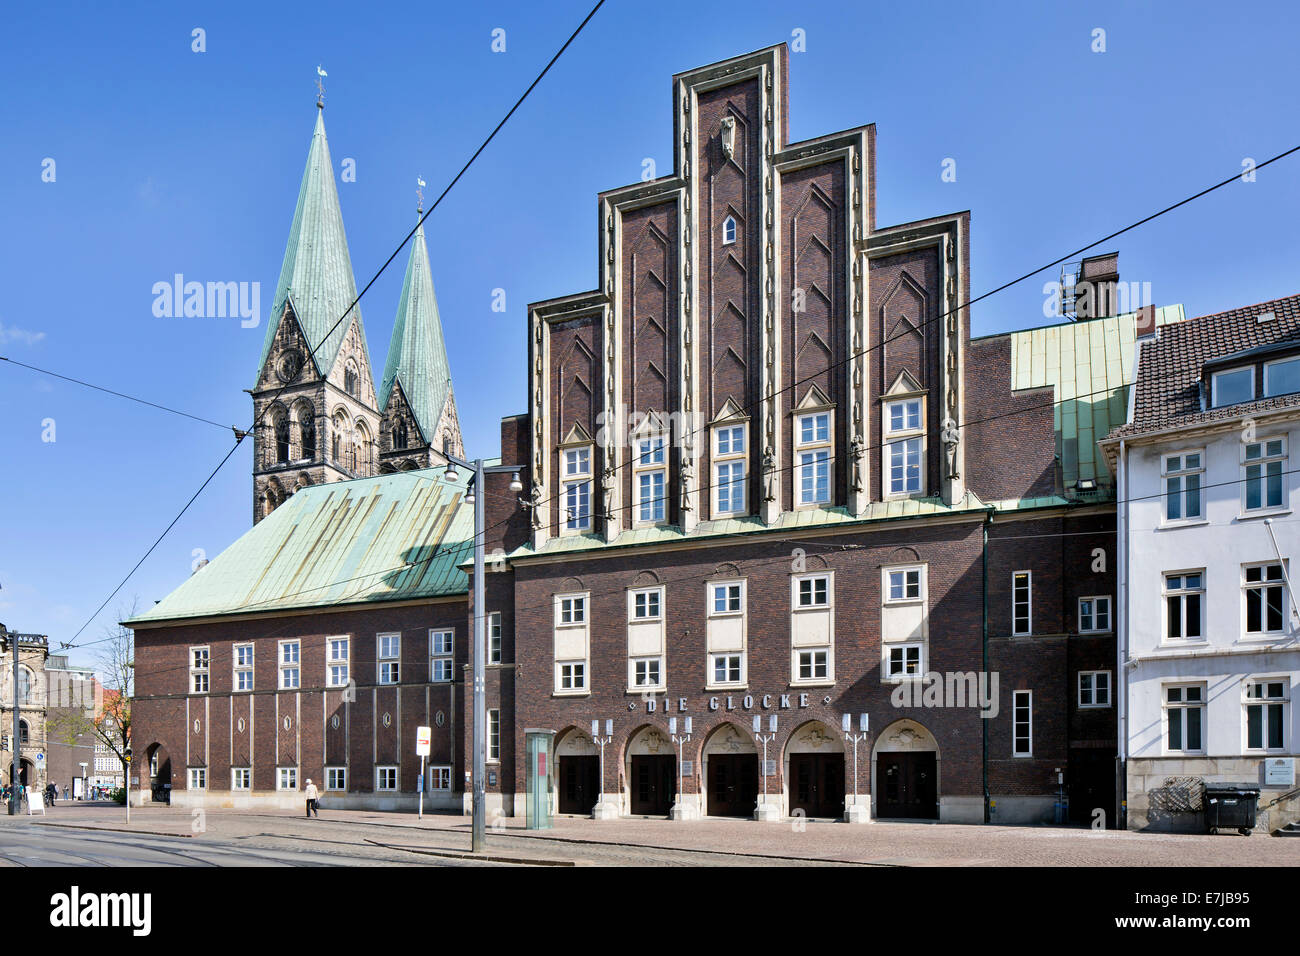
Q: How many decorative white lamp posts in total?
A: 4